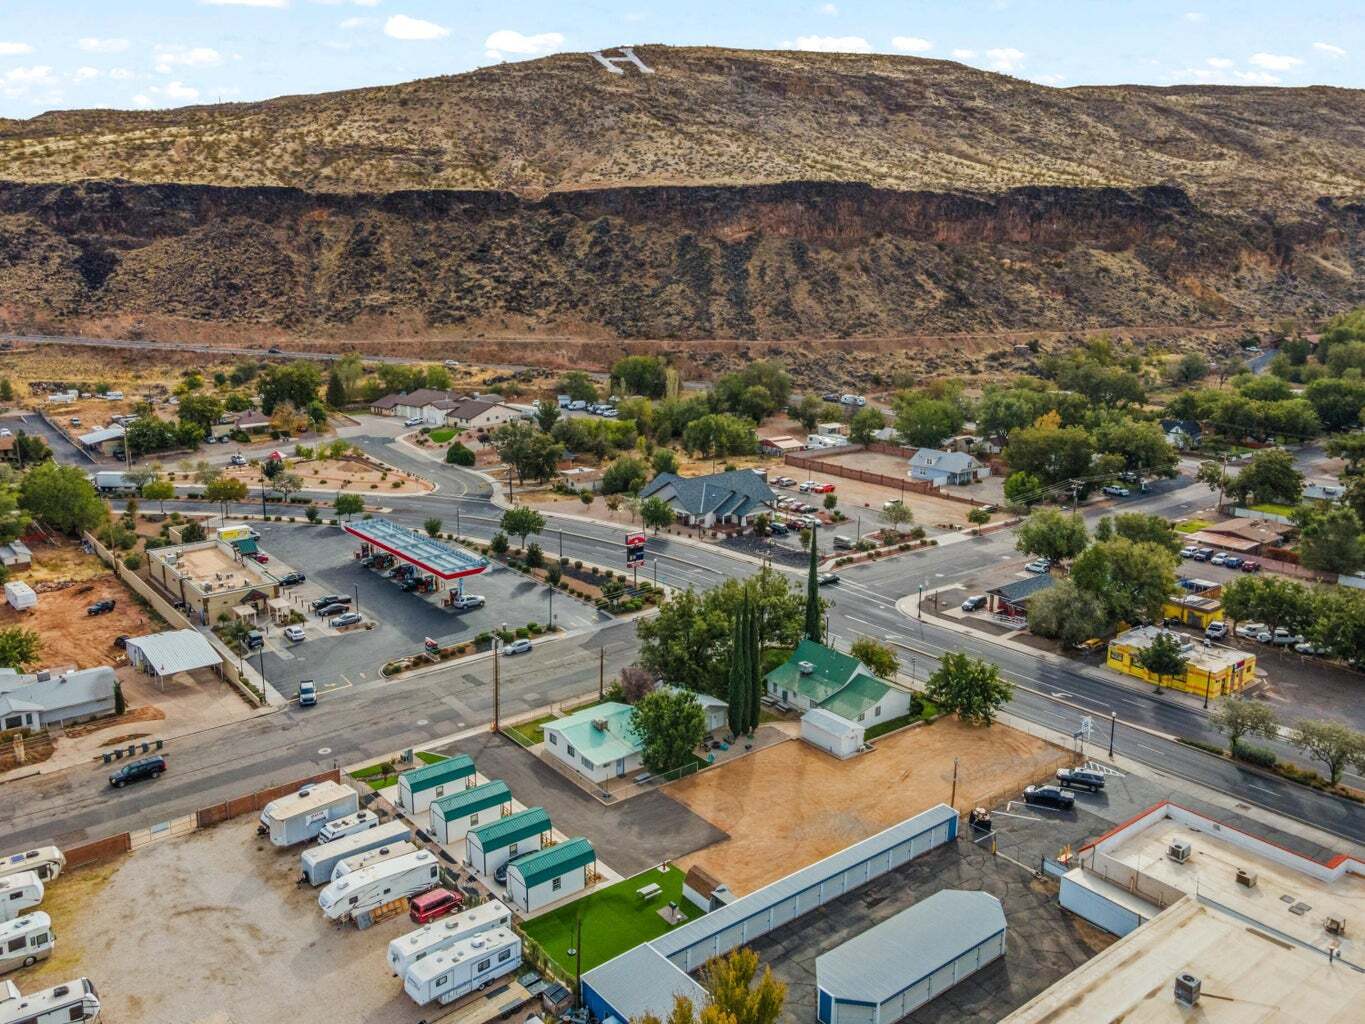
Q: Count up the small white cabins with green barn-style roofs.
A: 4